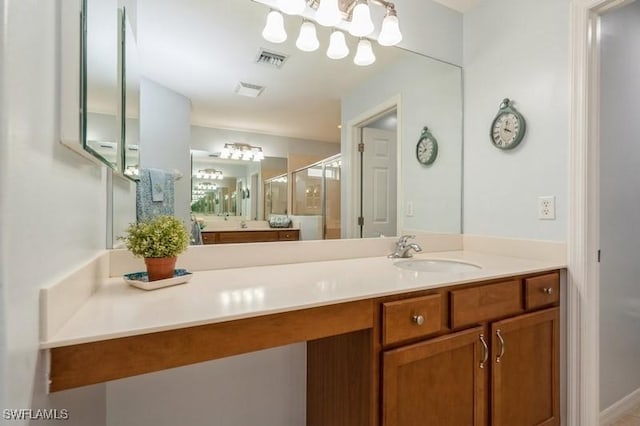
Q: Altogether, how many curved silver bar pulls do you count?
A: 2